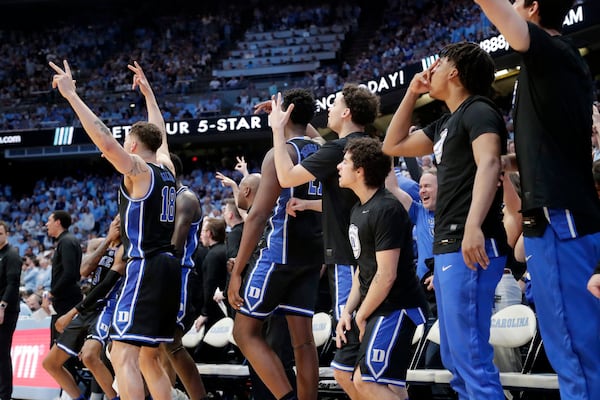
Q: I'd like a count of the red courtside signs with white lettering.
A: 1